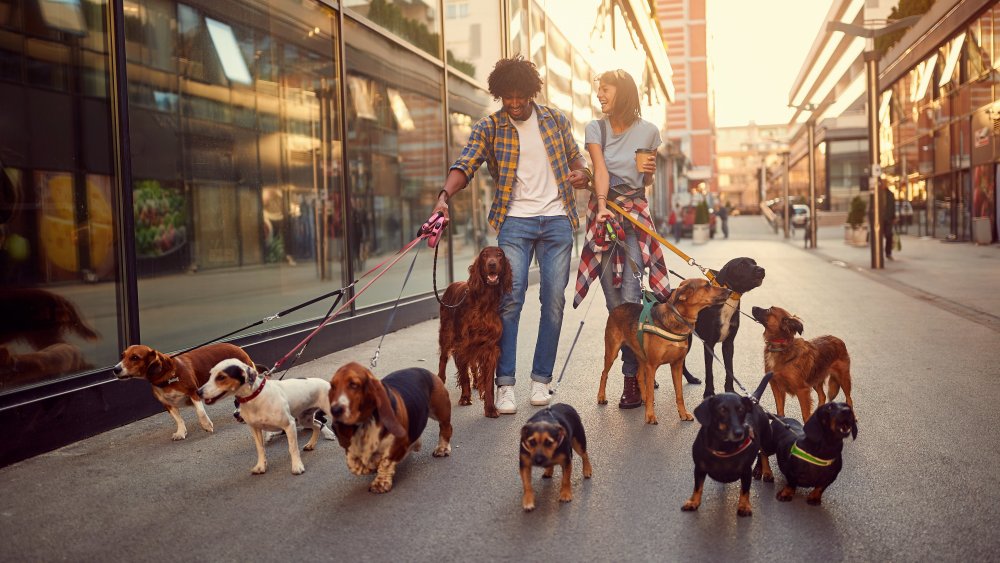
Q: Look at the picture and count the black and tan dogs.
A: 3